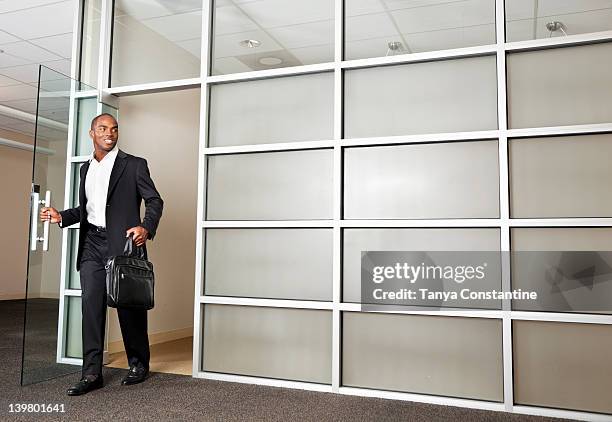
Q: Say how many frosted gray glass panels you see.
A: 12